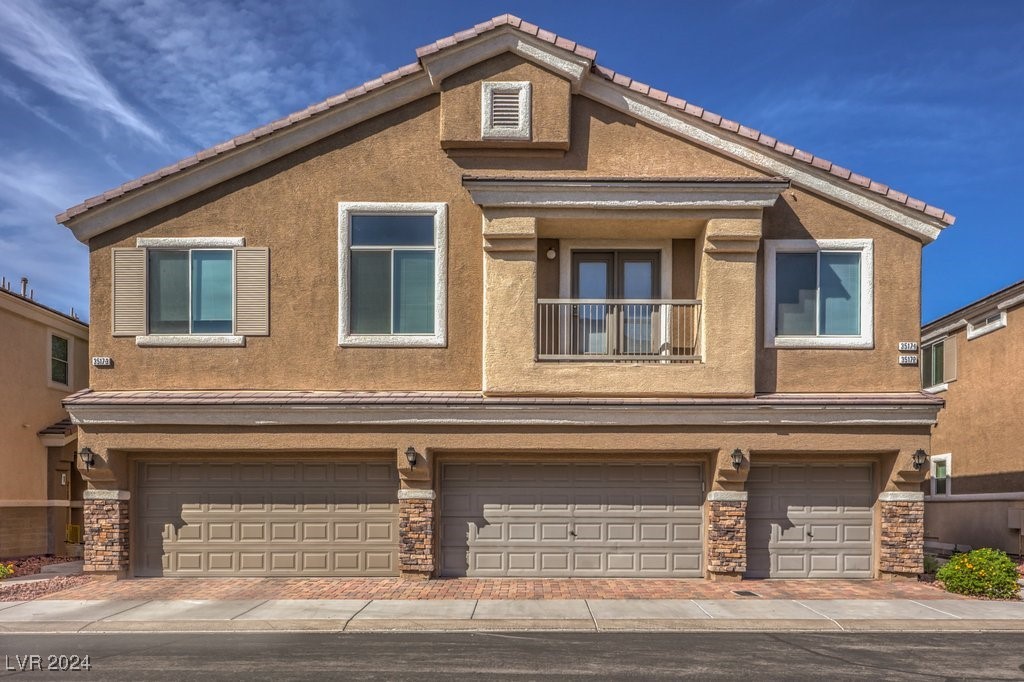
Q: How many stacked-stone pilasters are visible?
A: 4